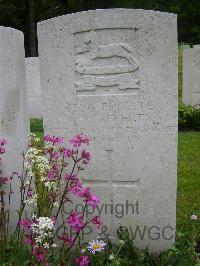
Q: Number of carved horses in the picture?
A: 1